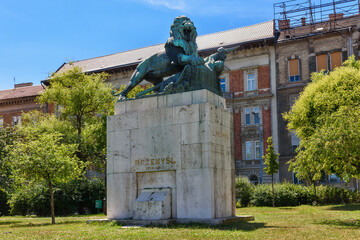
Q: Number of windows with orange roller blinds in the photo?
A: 3